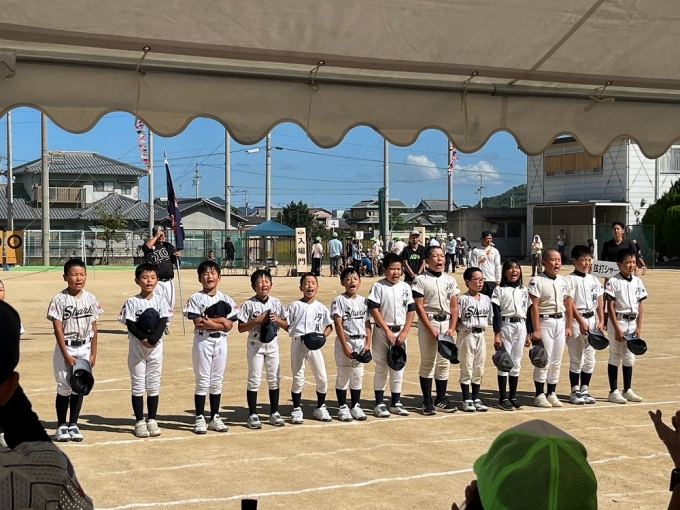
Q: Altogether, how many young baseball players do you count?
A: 13